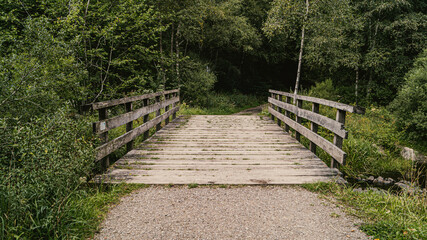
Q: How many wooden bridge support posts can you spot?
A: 12